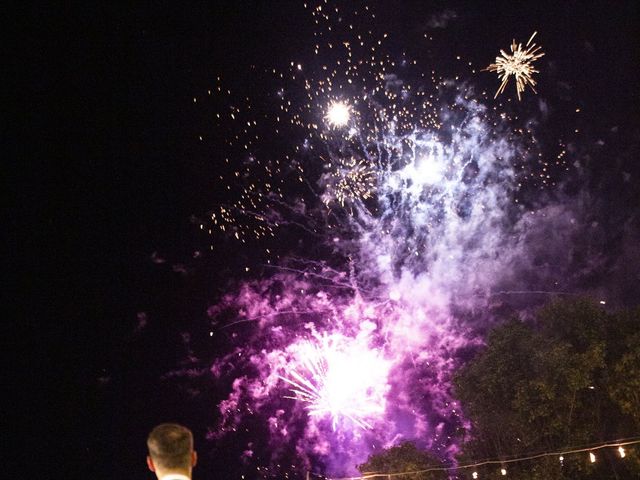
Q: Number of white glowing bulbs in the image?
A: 5